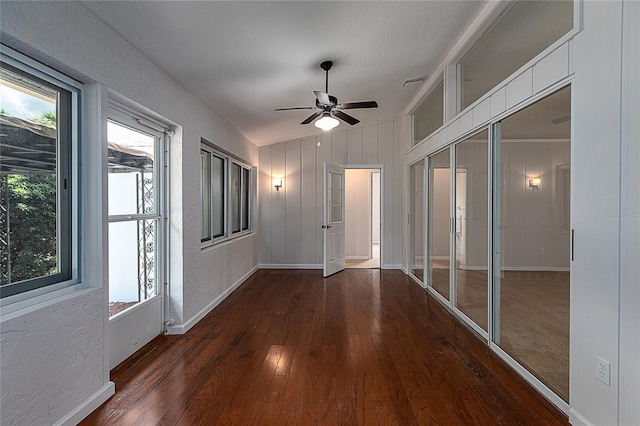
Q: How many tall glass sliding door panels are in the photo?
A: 4